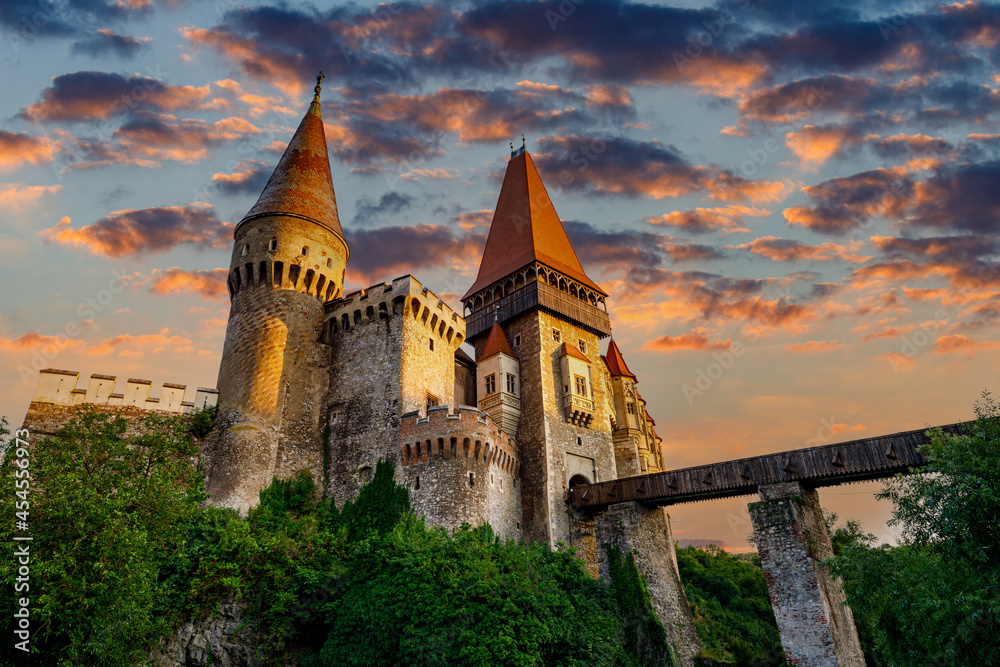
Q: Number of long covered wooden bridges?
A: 1